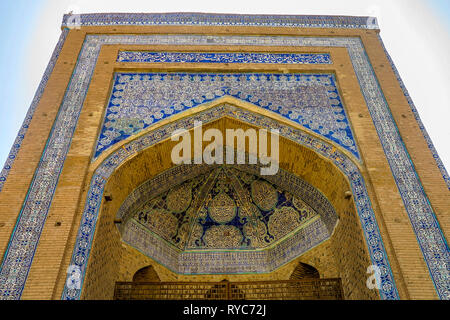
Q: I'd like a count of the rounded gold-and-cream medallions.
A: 6